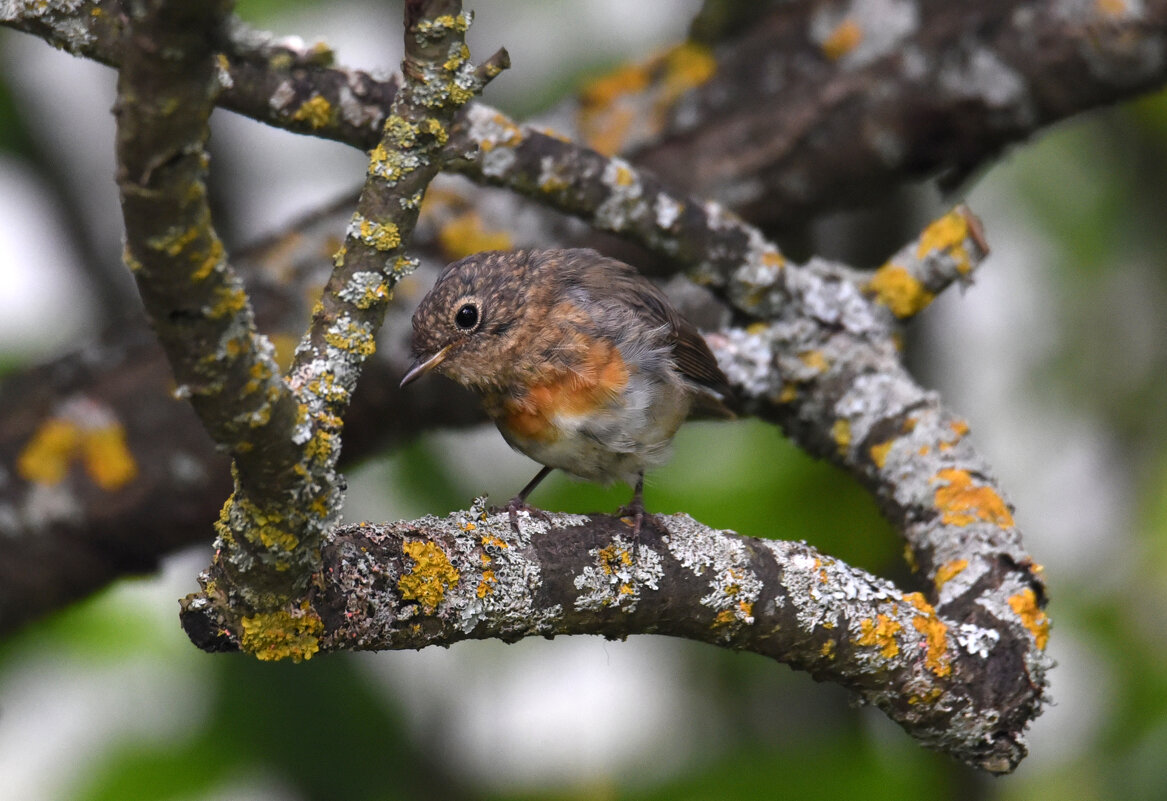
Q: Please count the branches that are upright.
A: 2